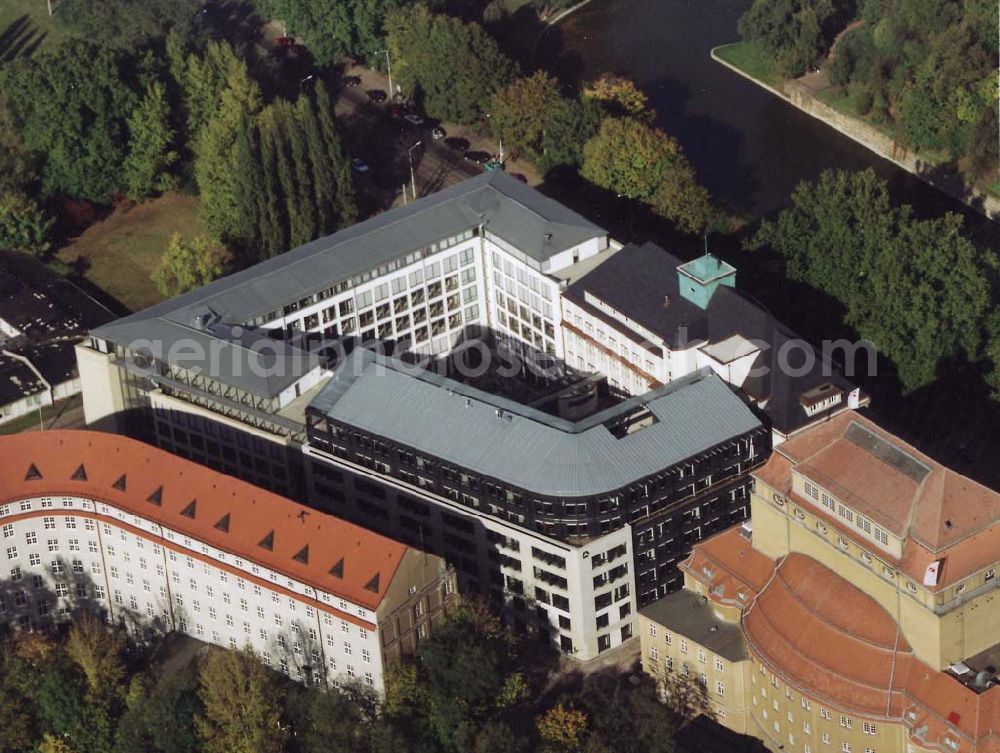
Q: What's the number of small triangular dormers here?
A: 10